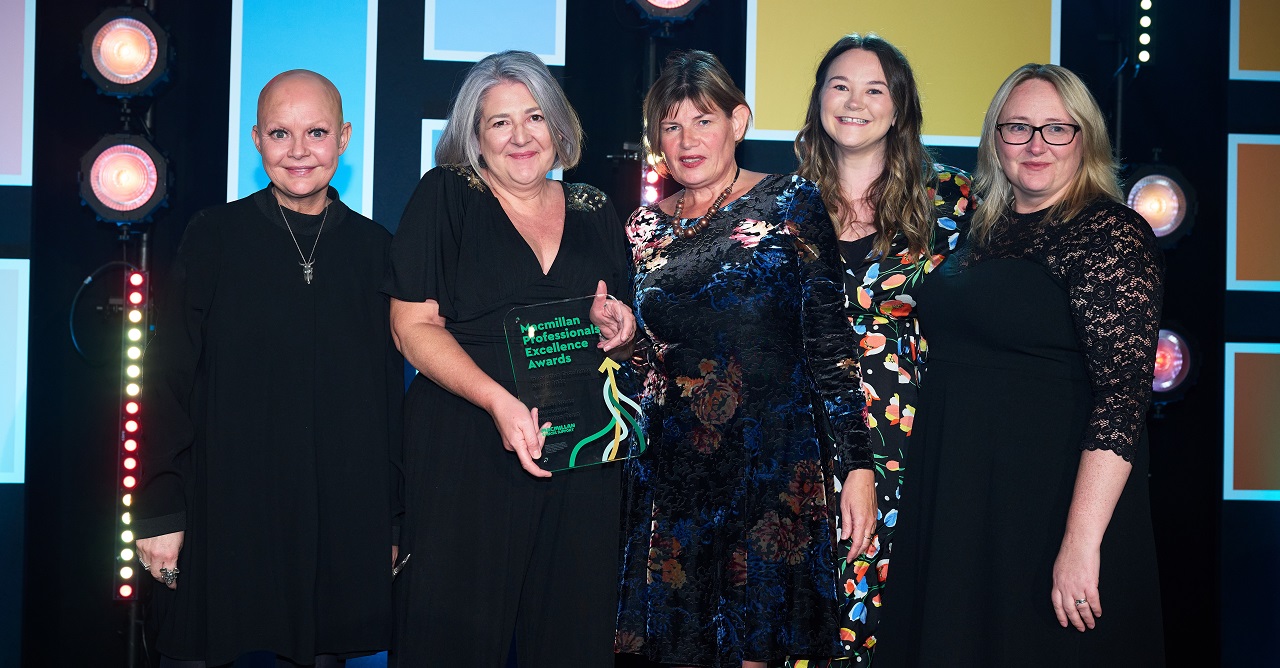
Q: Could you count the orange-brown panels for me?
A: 3